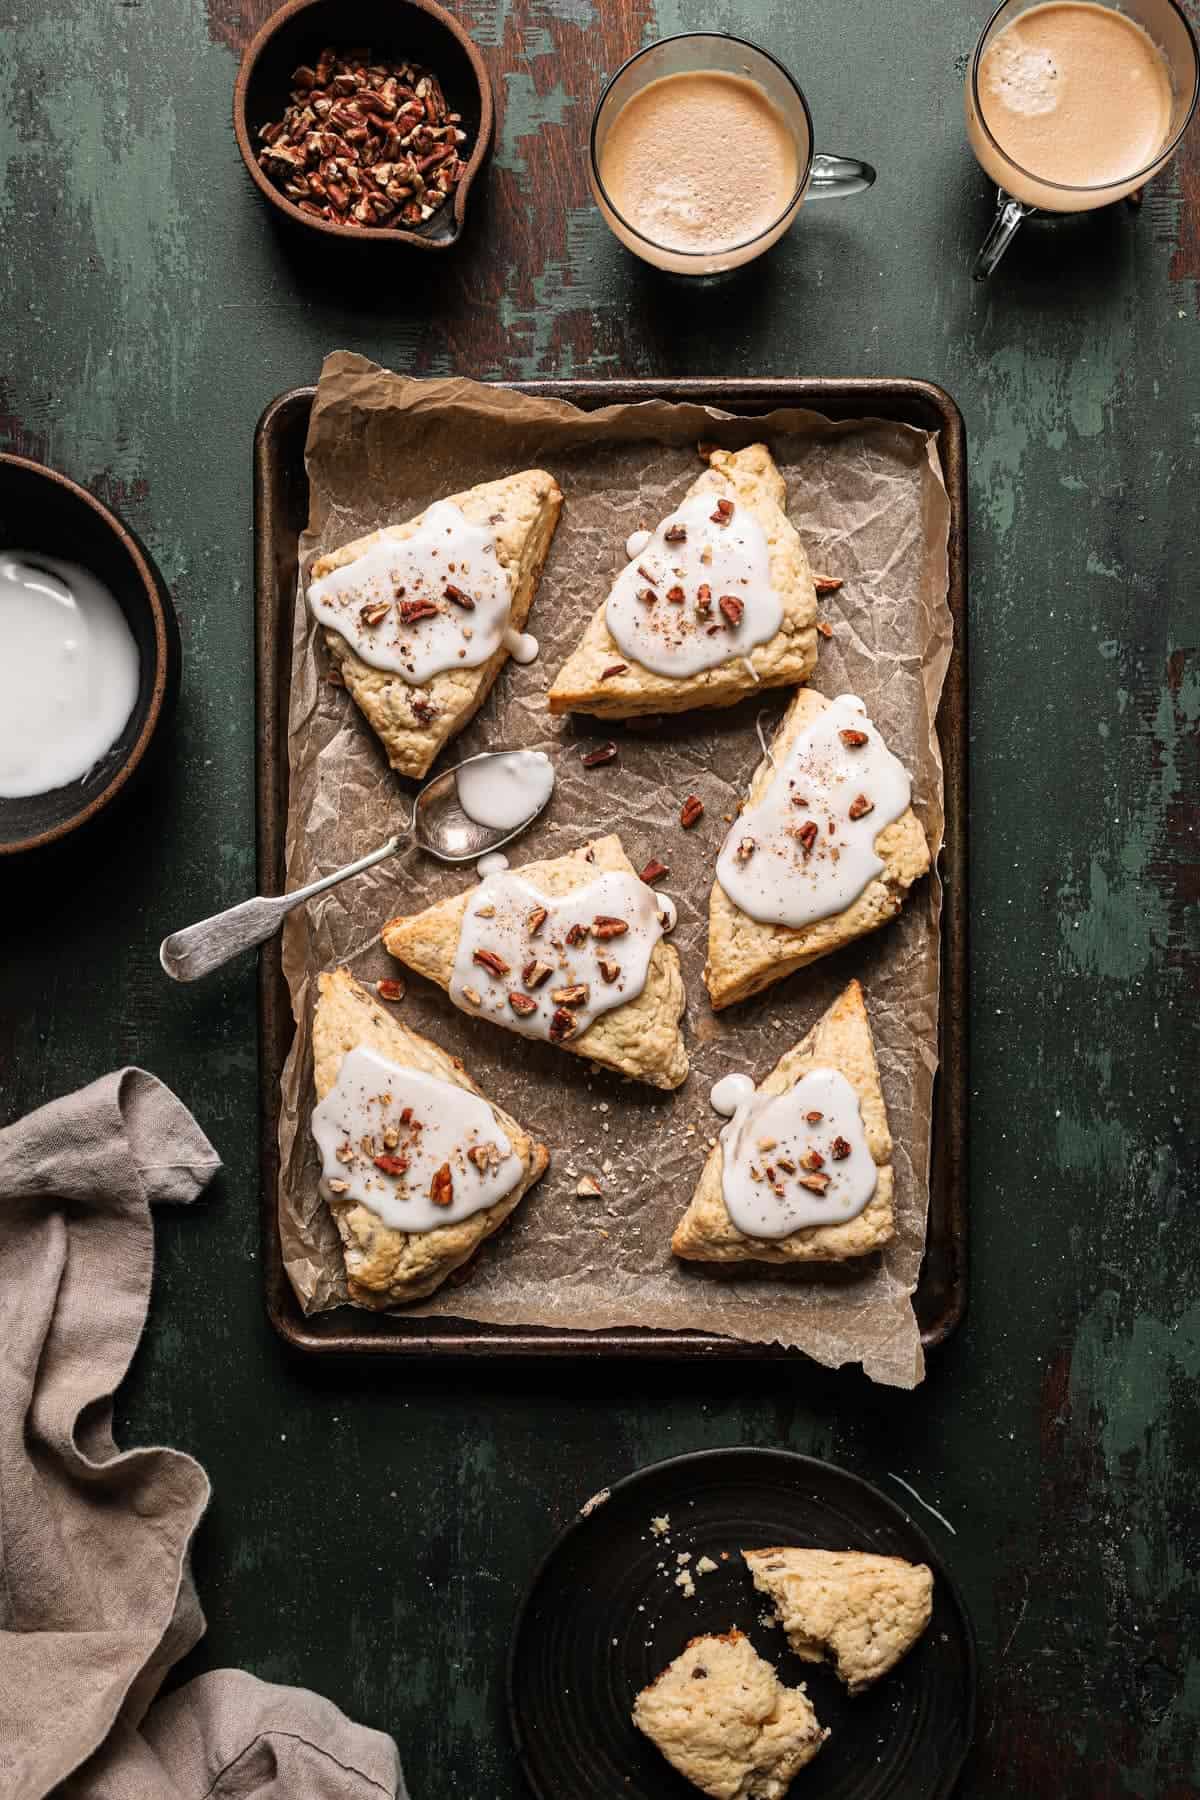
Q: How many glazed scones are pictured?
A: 6